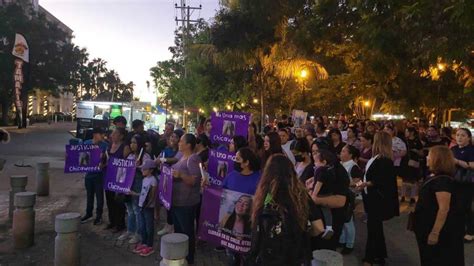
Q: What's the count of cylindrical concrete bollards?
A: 6